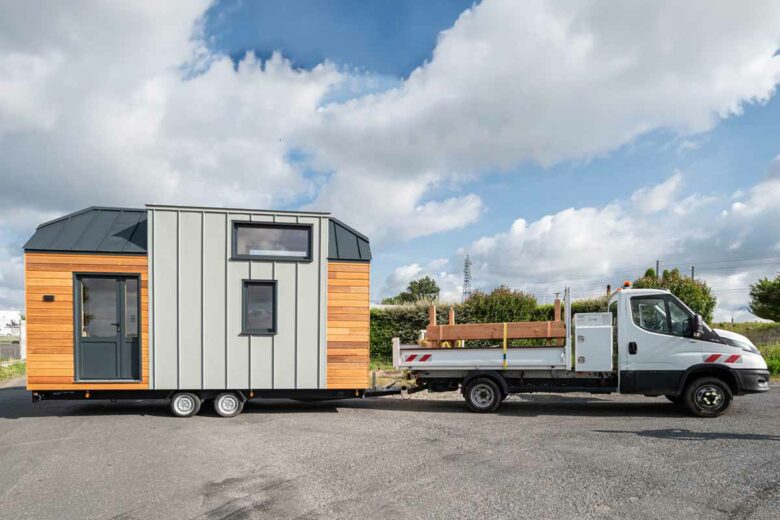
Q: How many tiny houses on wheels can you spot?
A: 1